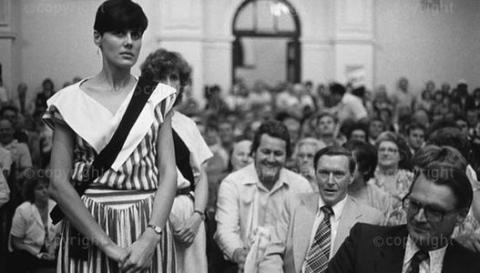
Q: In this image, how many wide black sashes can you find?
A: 2